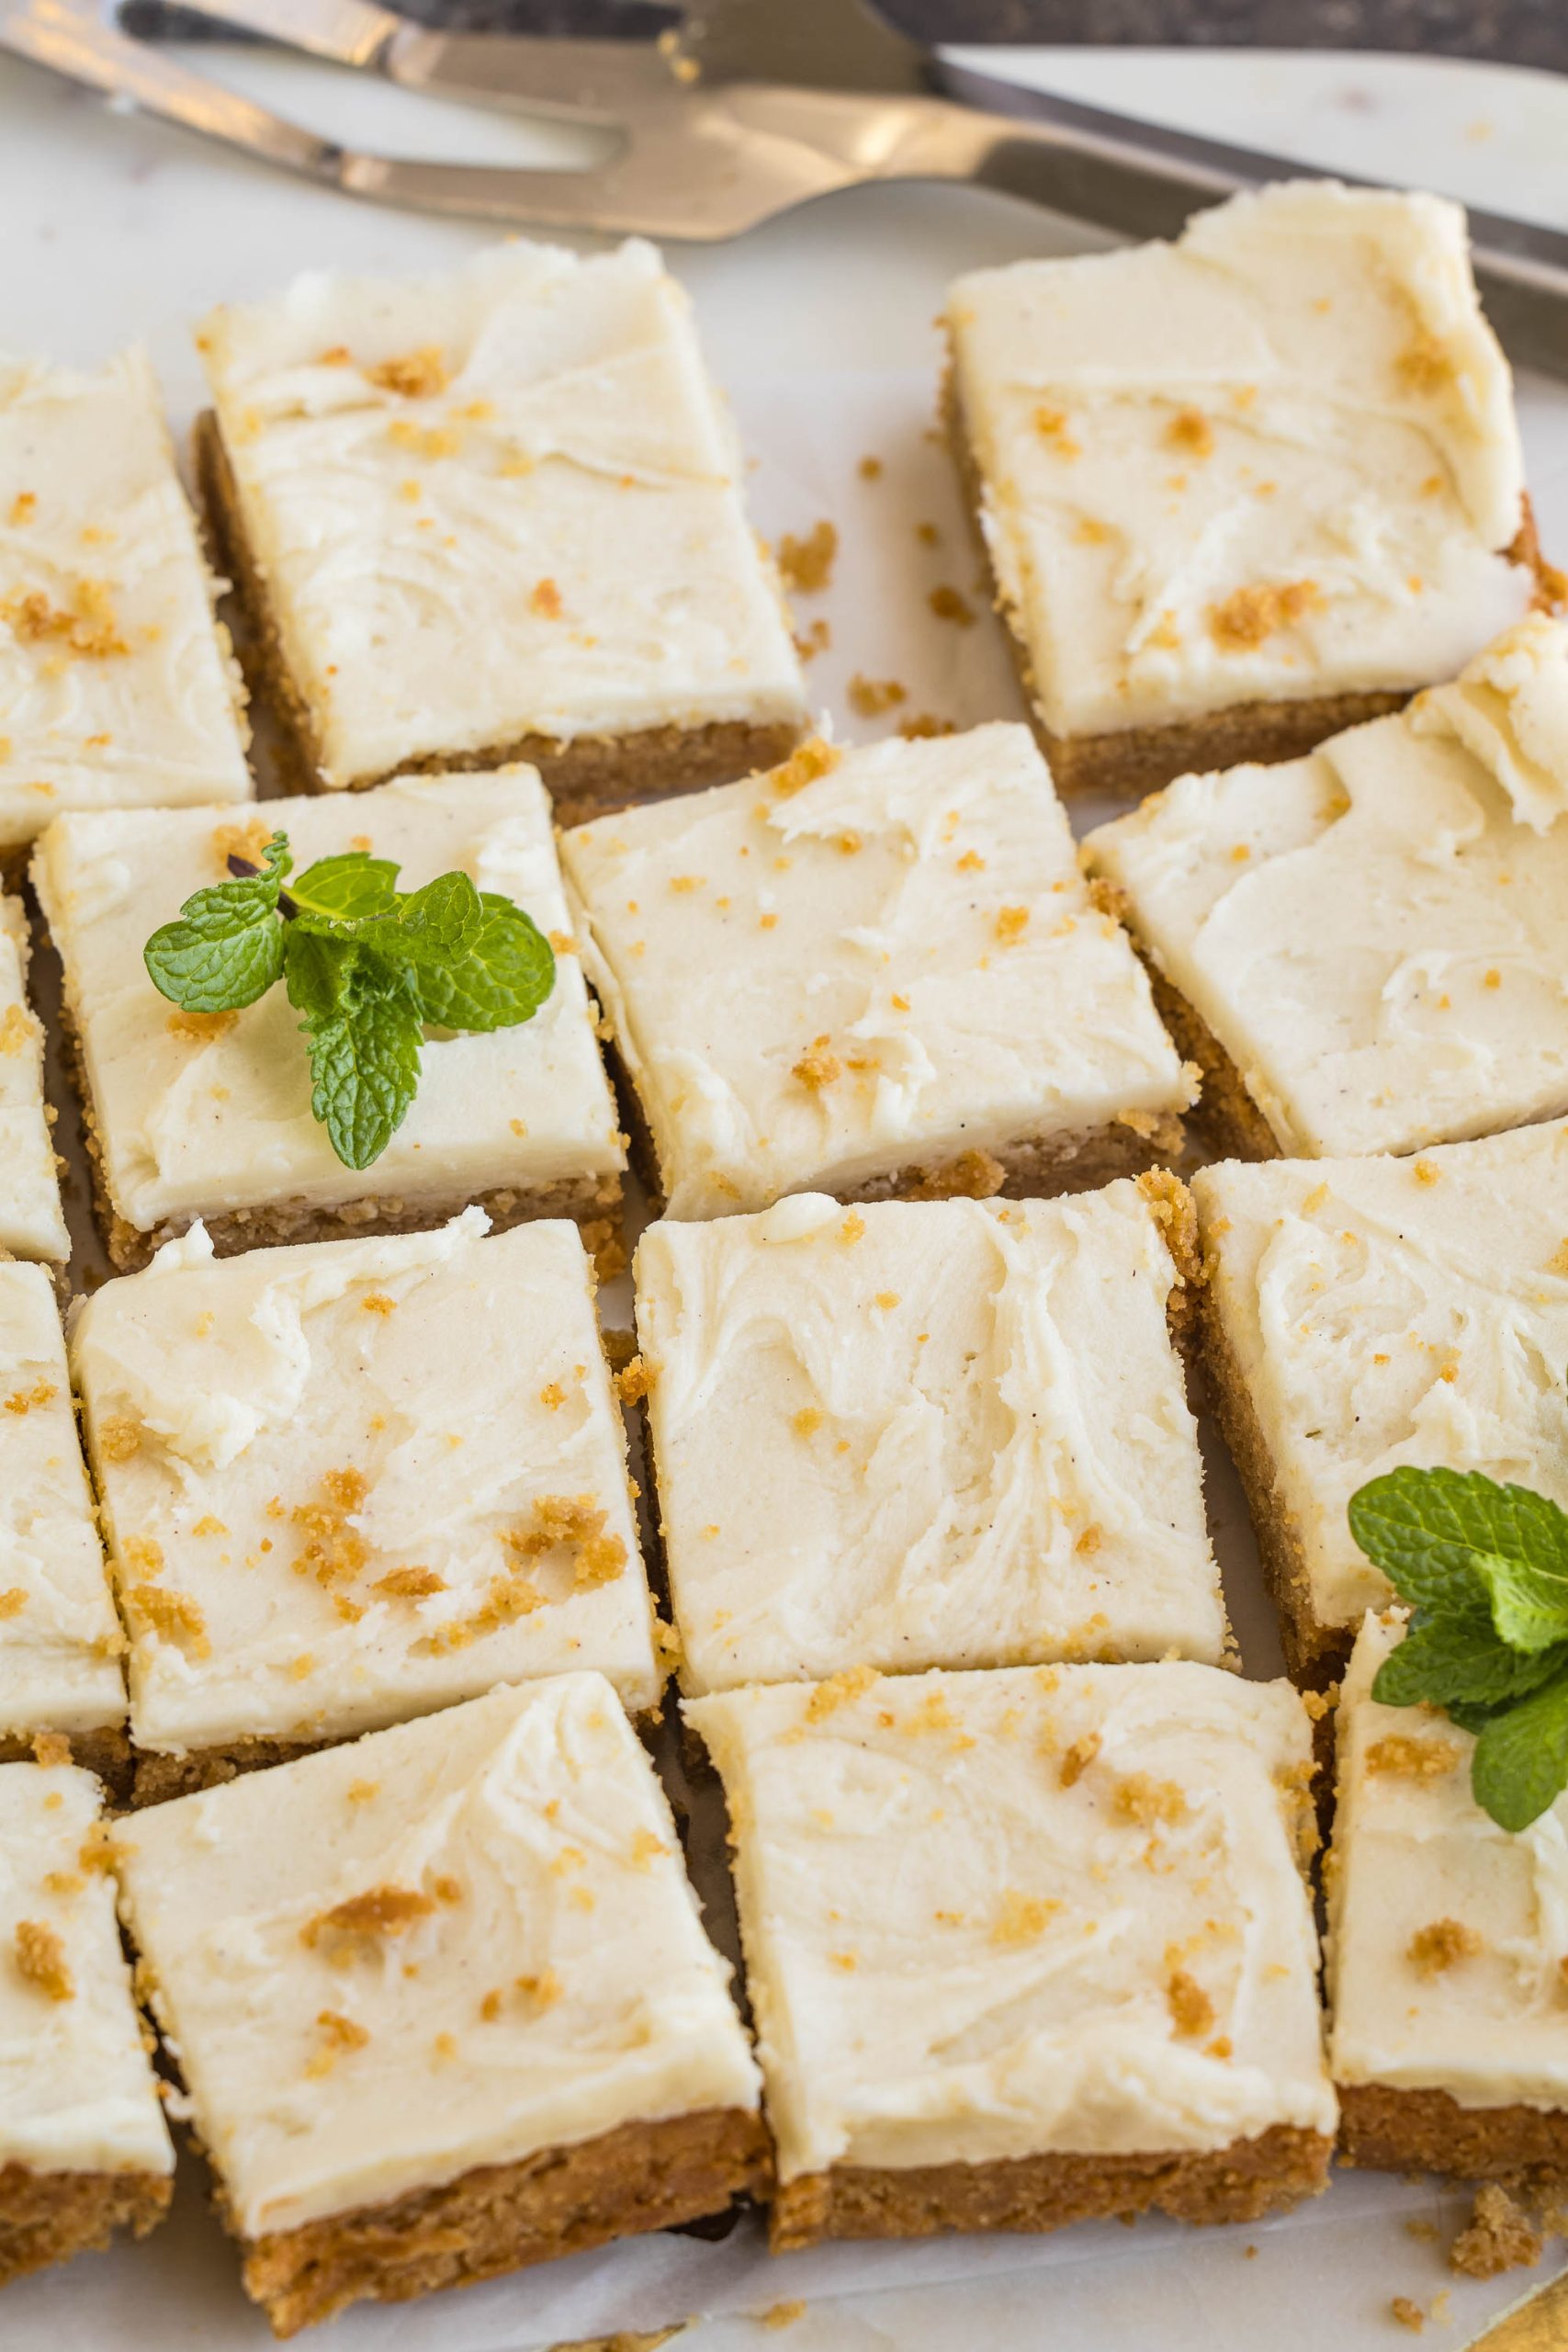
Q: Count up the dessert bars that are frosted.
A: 15